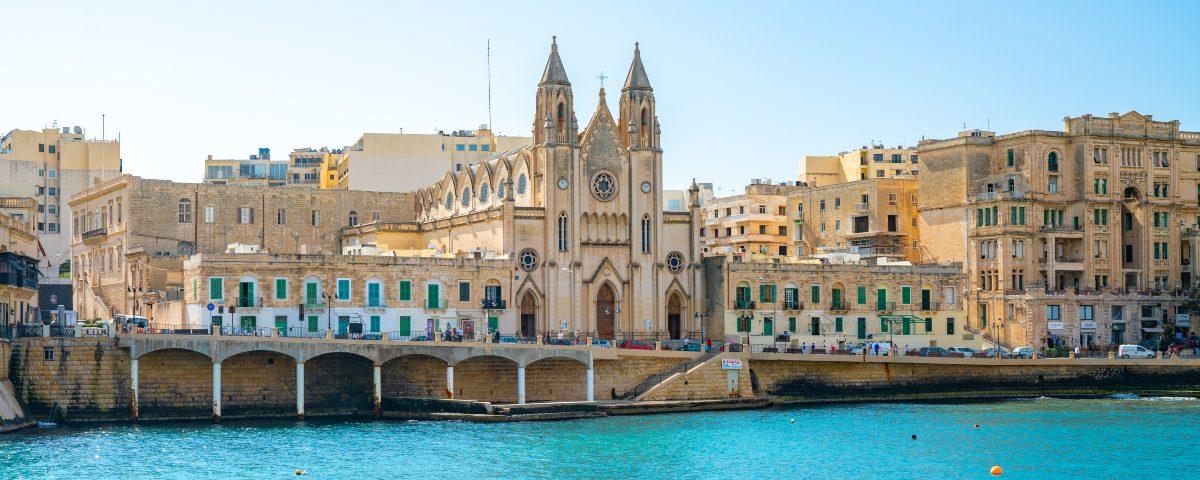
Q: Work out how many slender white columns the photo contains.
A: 7